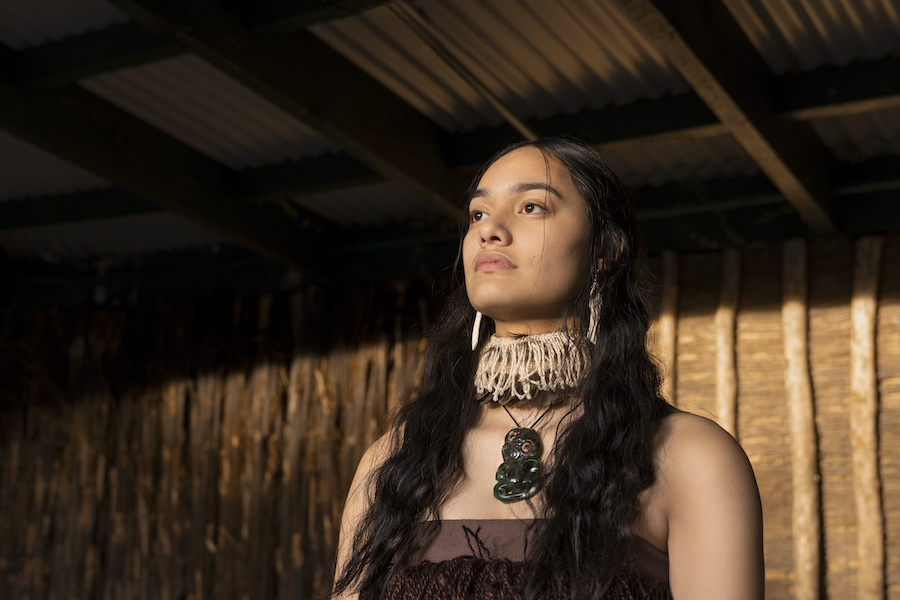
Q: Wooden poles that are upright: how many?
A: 4